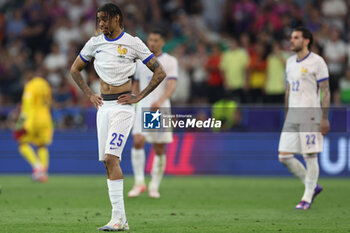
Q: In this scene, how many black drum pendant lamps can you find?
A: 0